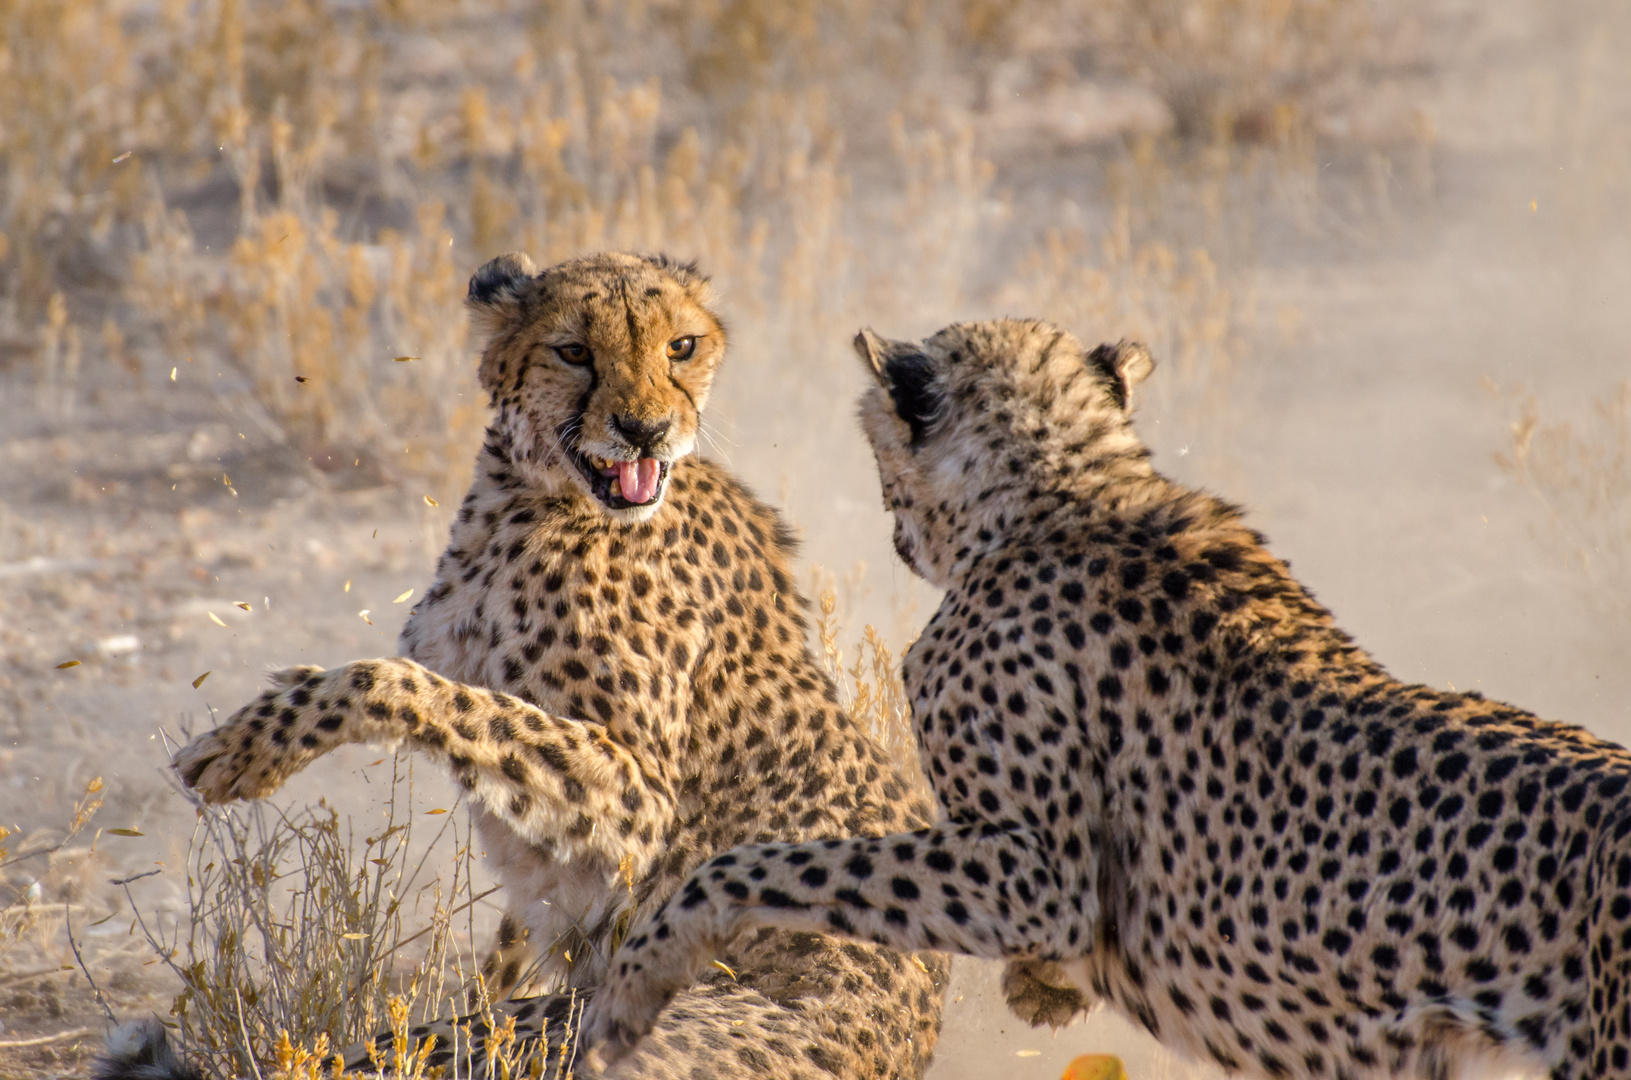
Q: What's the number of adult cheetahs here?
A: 2